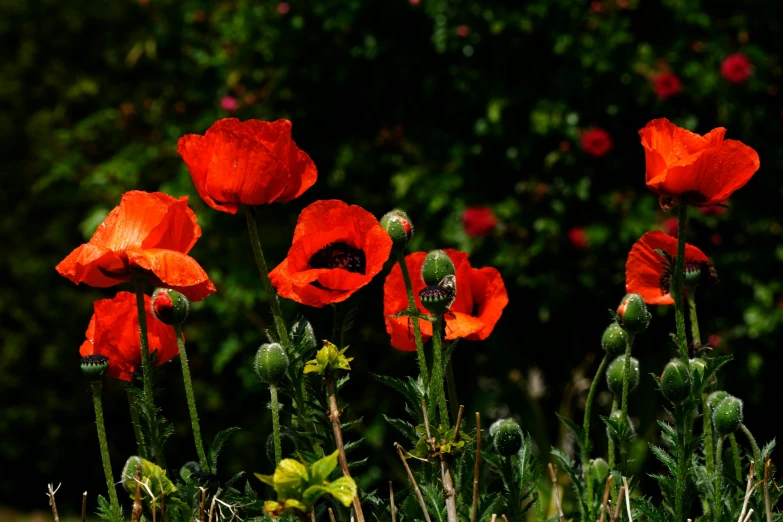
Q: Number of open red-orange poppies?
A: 7